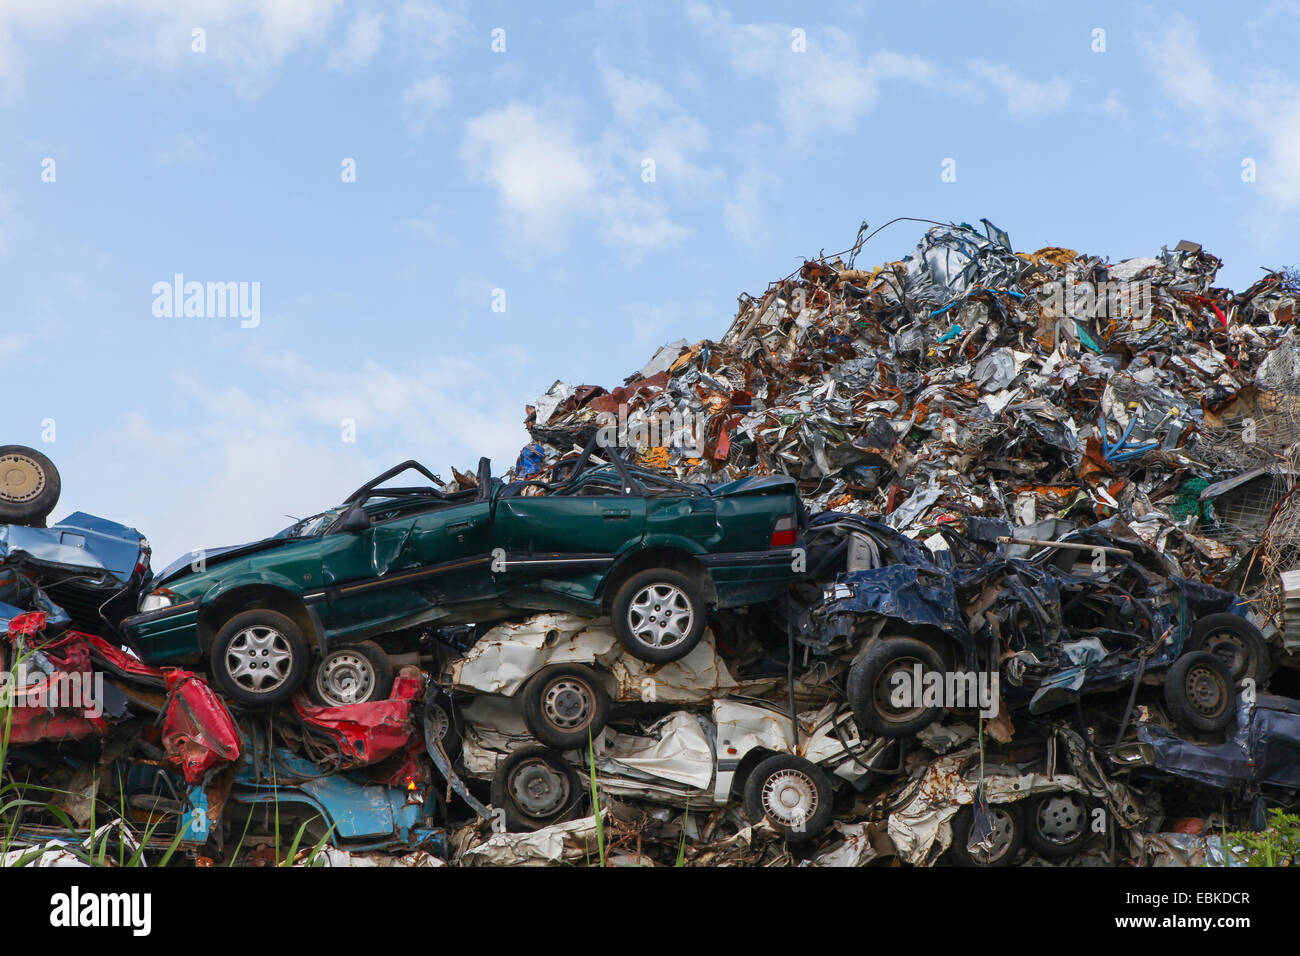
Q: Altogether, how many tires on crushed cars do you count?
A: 13